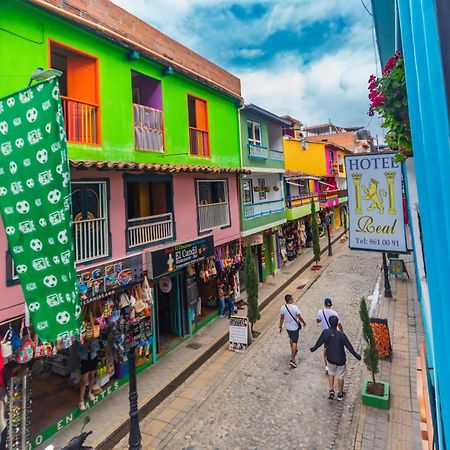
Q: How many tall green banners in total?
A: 1